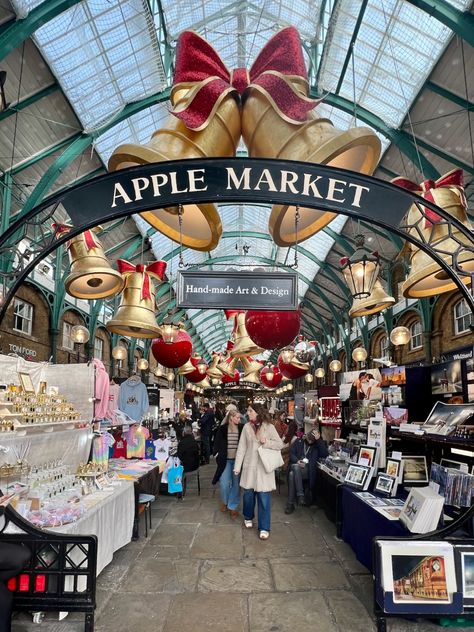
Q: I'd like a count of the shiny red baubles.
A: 6